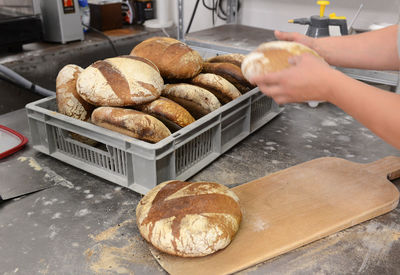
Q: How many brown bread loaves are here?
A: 11